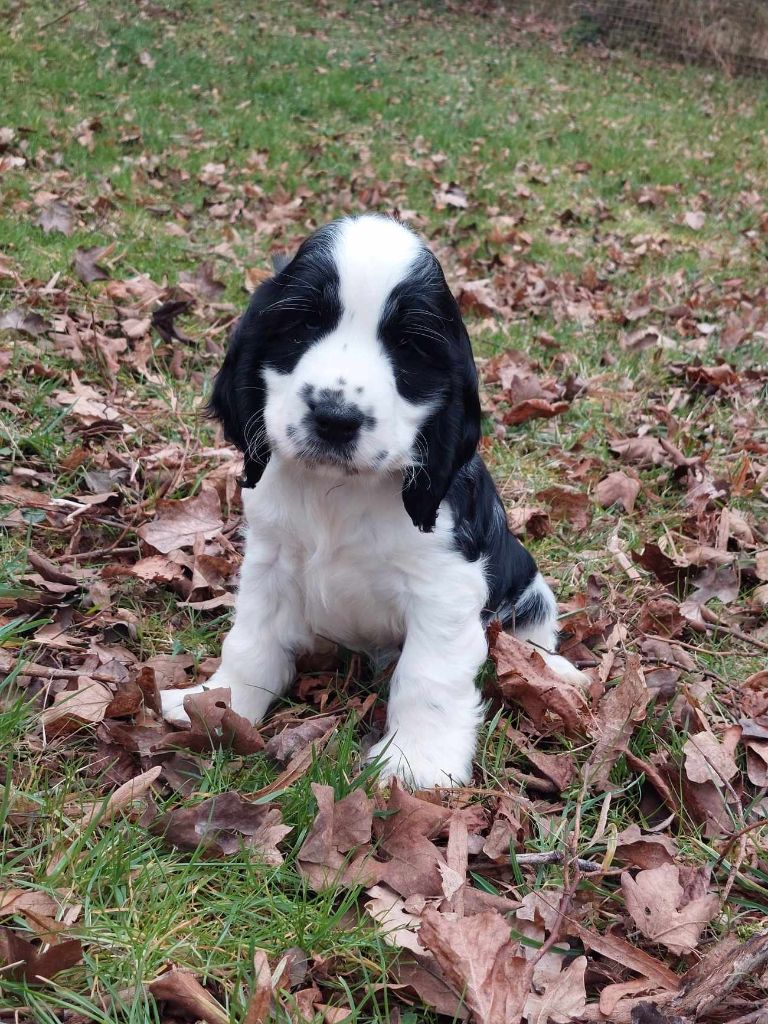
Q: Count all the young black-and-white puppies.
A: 1